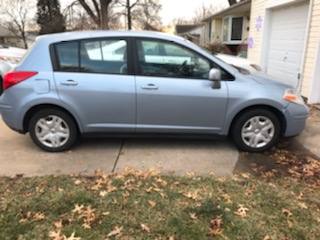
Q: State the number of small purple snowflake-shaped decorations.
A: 2